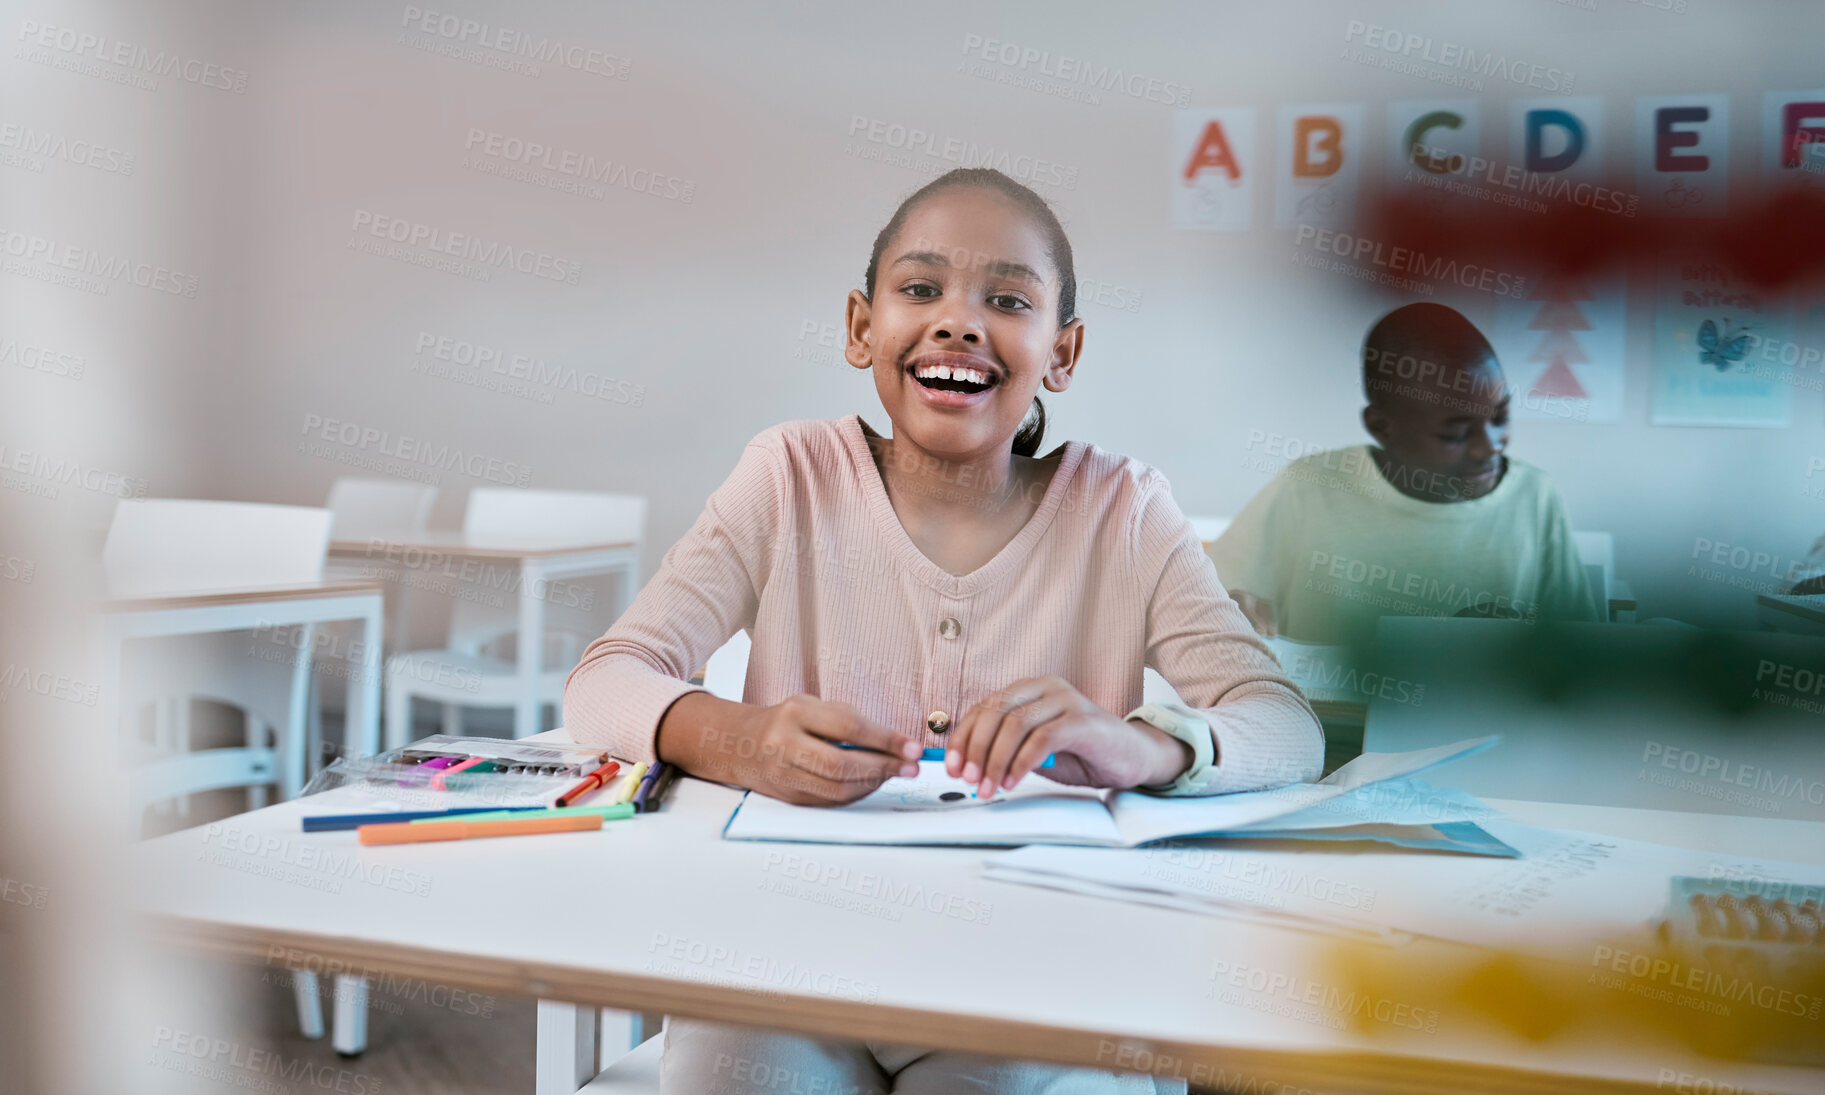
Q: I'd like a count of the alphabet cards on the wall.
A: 6